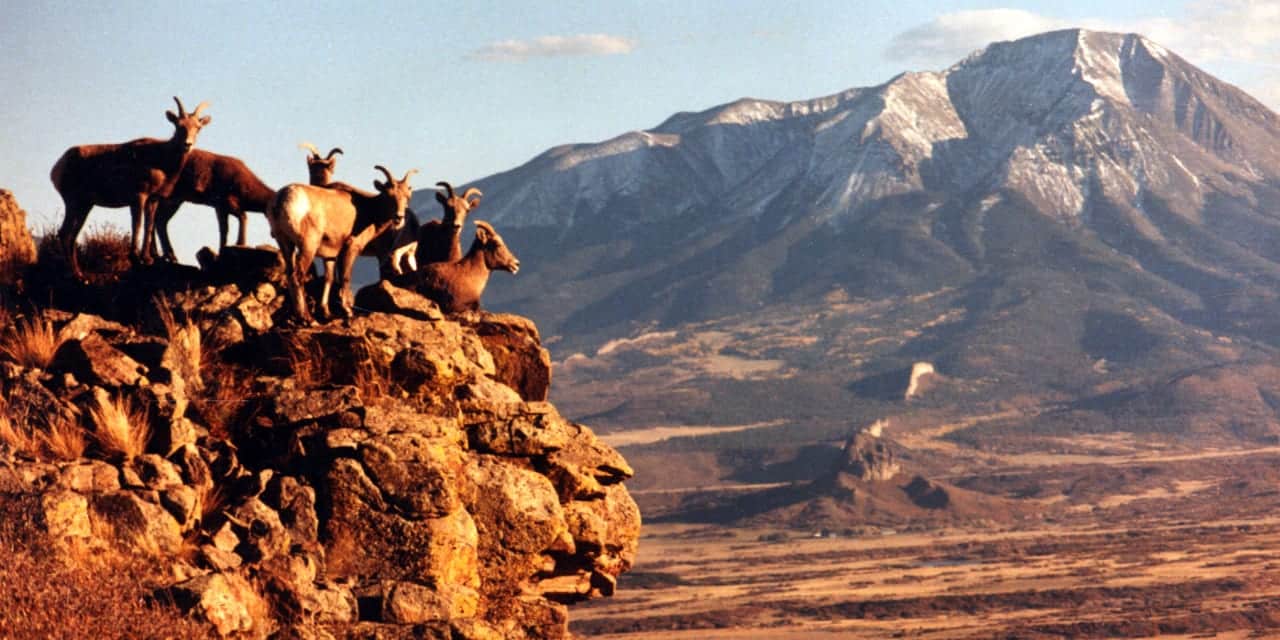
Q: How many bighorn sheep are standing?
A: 5